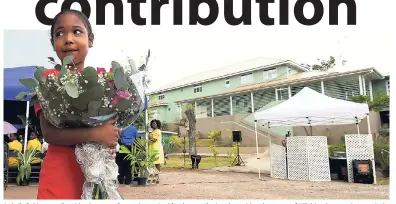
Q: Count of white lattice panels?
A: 4